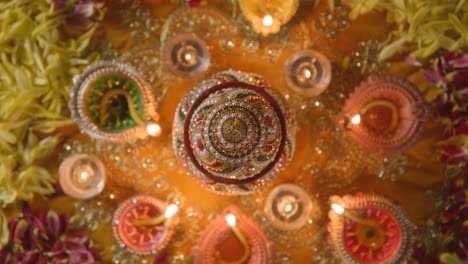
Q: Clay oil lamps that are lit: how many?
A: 6